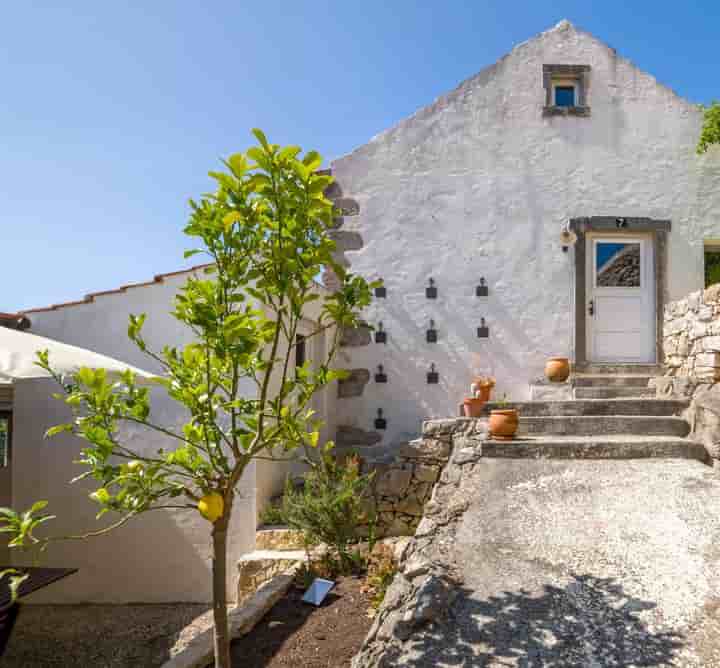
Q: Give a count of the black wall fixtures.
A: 9